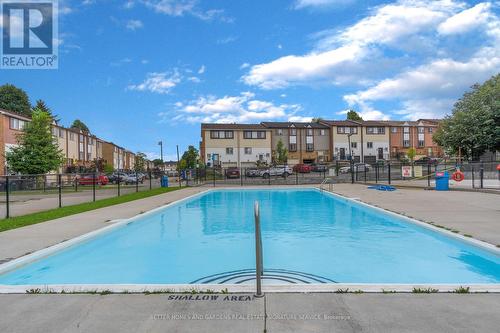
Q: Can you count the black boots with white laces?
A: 0